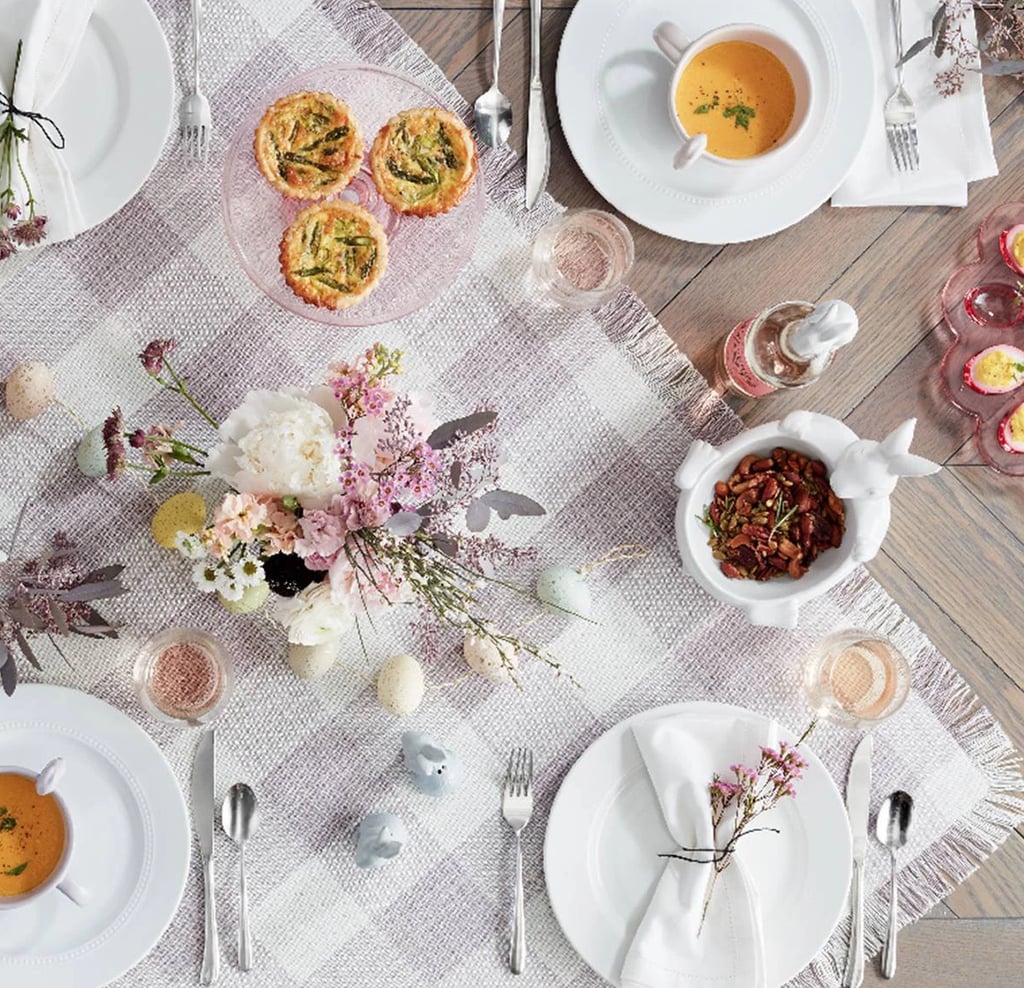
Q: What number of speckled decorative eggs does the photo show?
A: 8